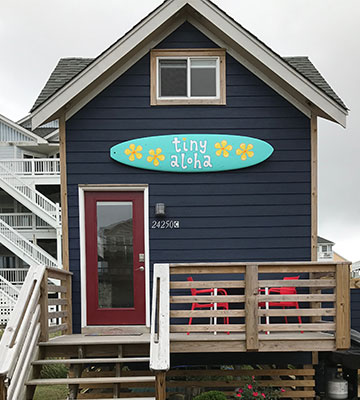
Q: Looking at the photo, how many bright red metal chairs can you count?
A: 2